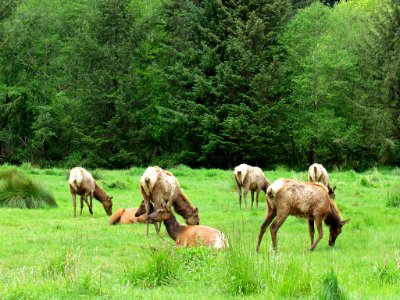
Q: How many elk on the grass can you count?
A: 7